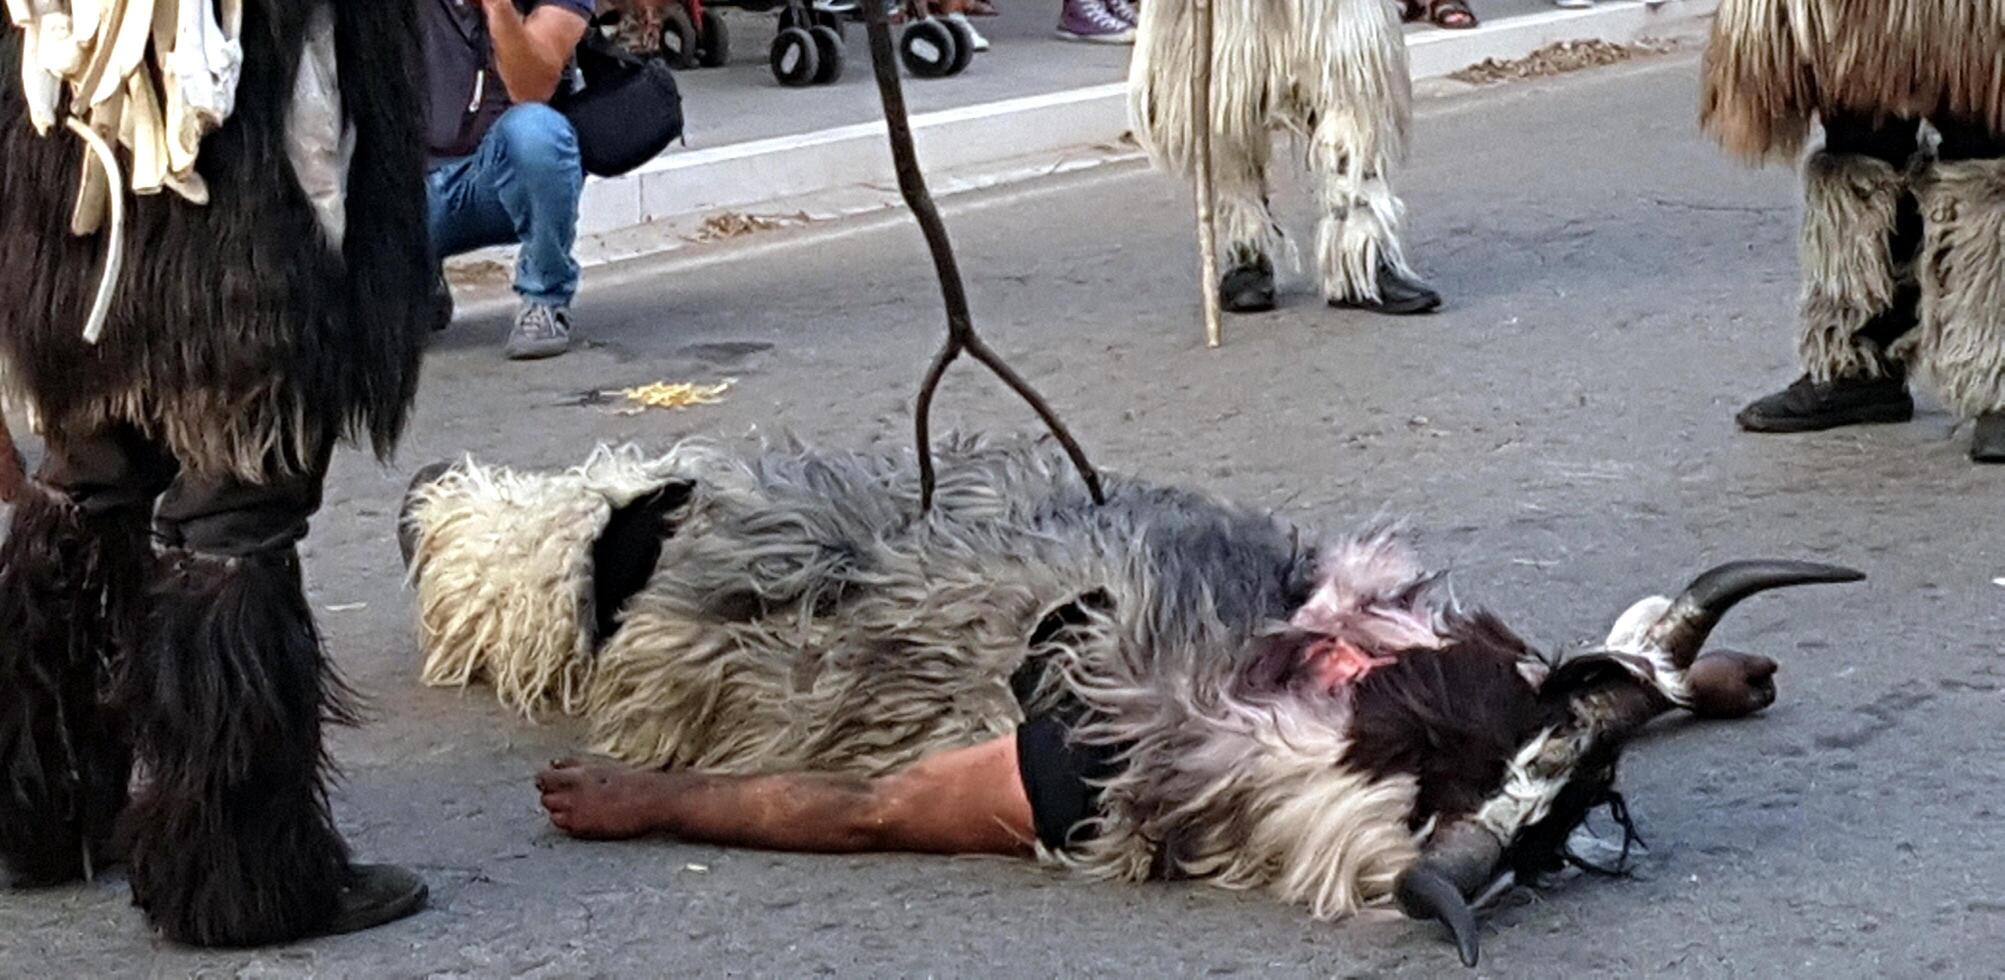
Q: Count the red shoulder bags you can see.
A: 0